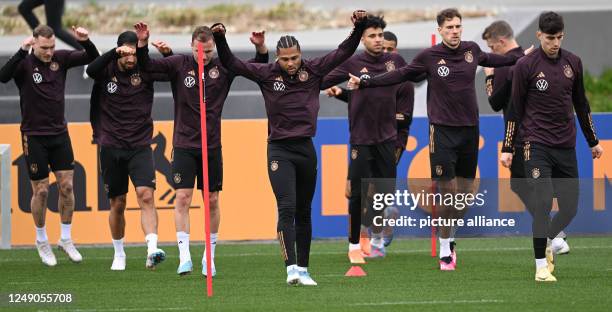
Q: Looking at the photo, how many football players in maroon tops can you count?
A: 9